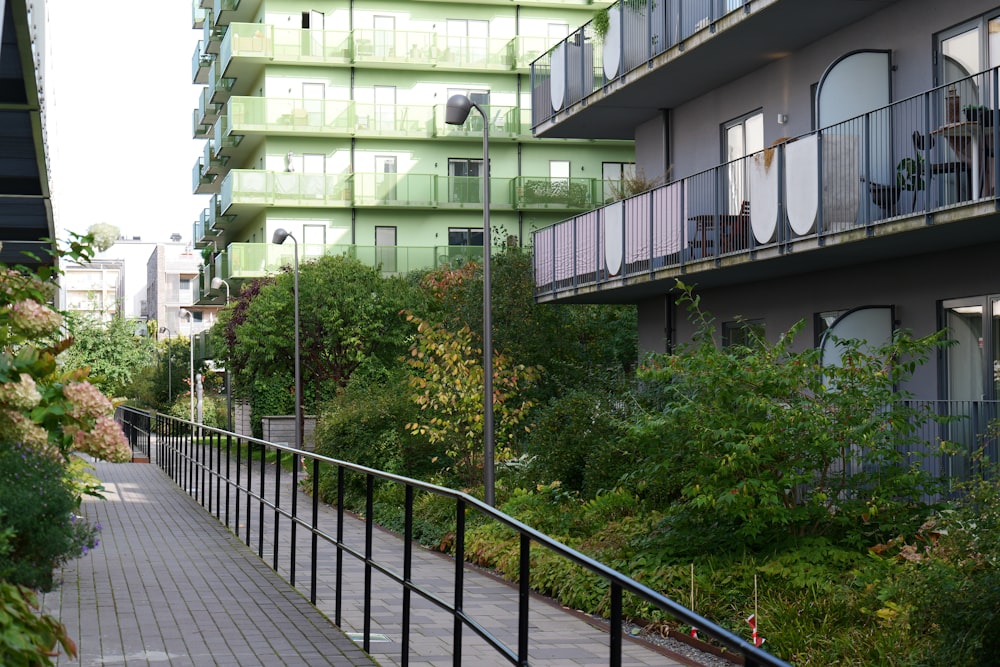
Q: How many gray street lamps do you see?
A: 5